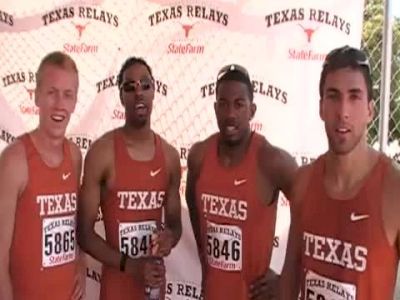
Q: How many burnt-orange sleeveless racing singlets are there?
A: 4